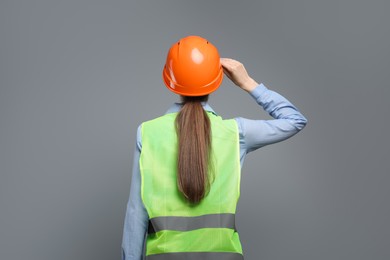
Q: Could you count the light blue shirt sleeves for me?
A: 2